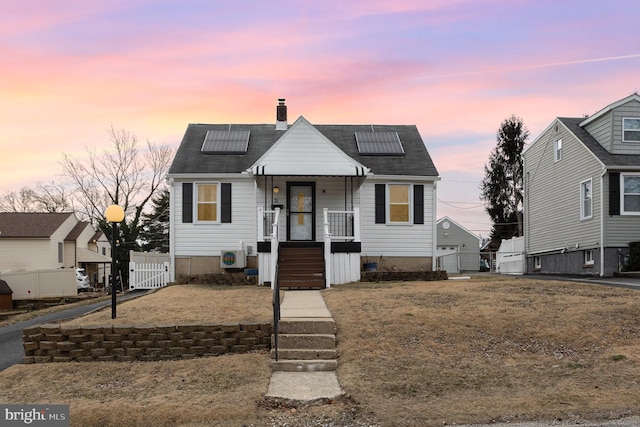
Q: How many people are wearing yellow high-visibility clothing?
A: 0